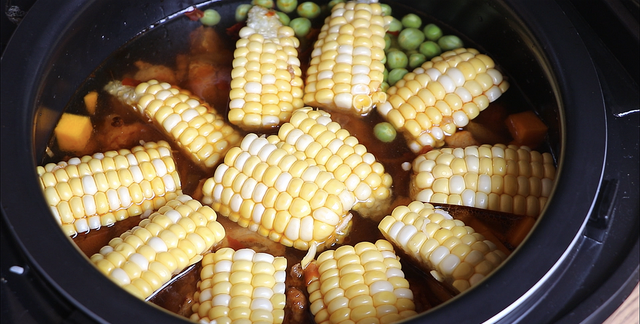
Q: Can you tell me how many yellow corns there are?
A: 12